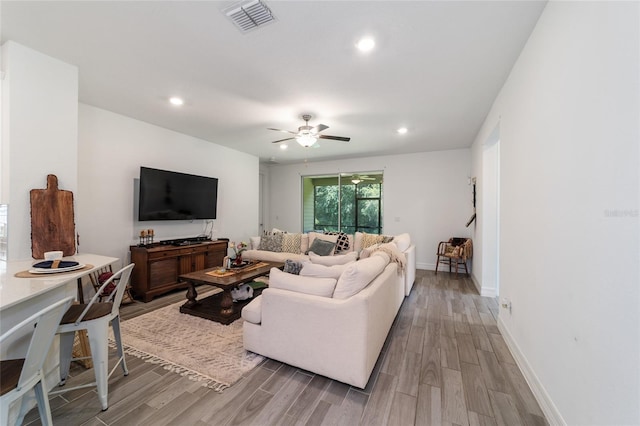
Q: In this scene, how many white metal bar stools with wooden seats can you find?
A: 2